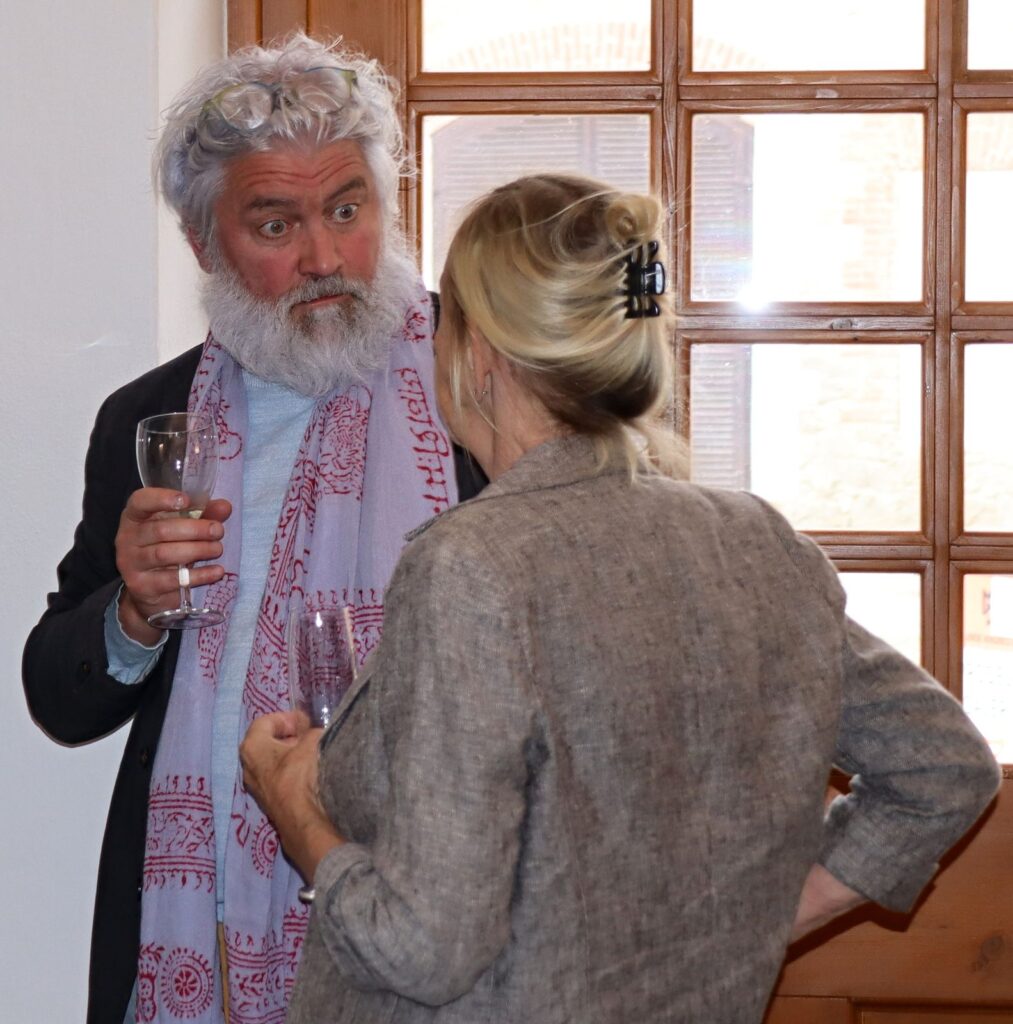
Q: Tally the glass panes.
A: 10